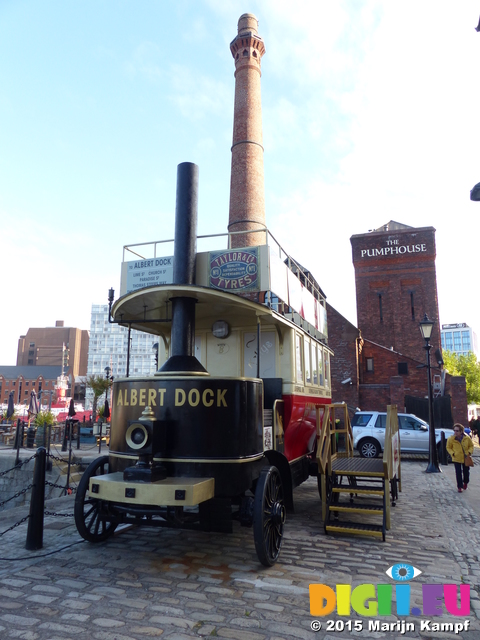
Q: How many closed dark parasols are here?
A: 4